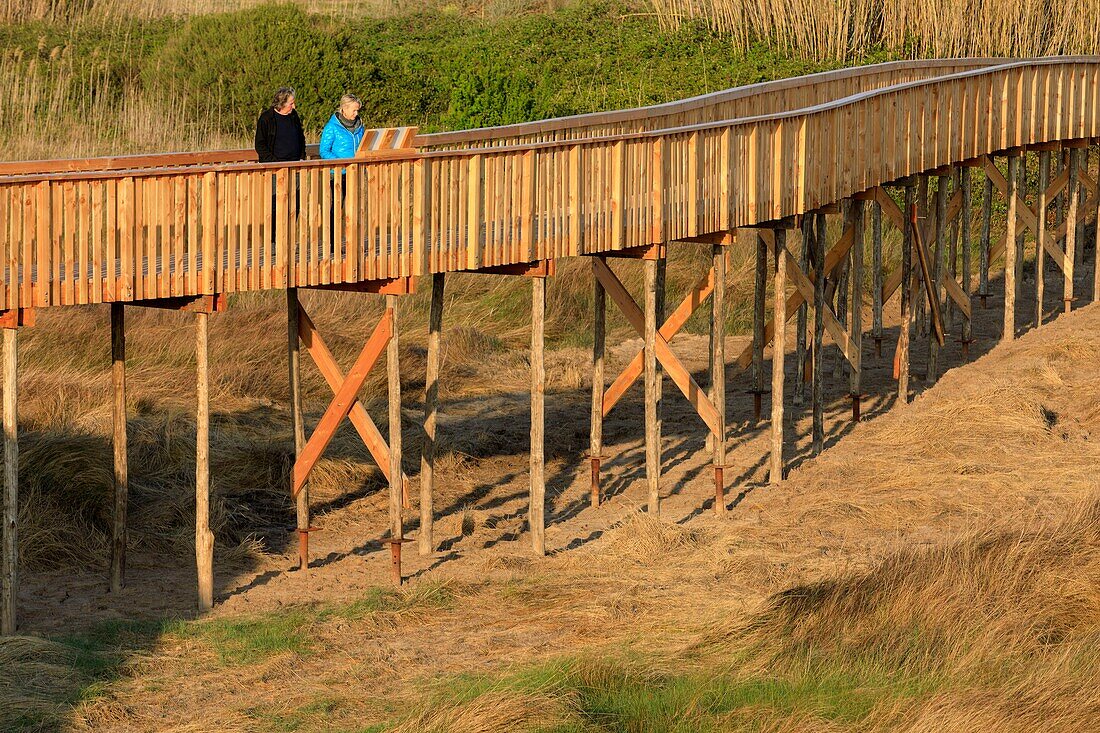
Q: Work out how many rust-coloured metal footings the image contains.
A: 10